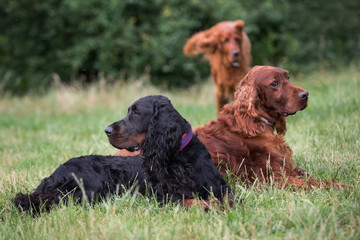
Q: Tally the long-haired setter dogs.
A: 3